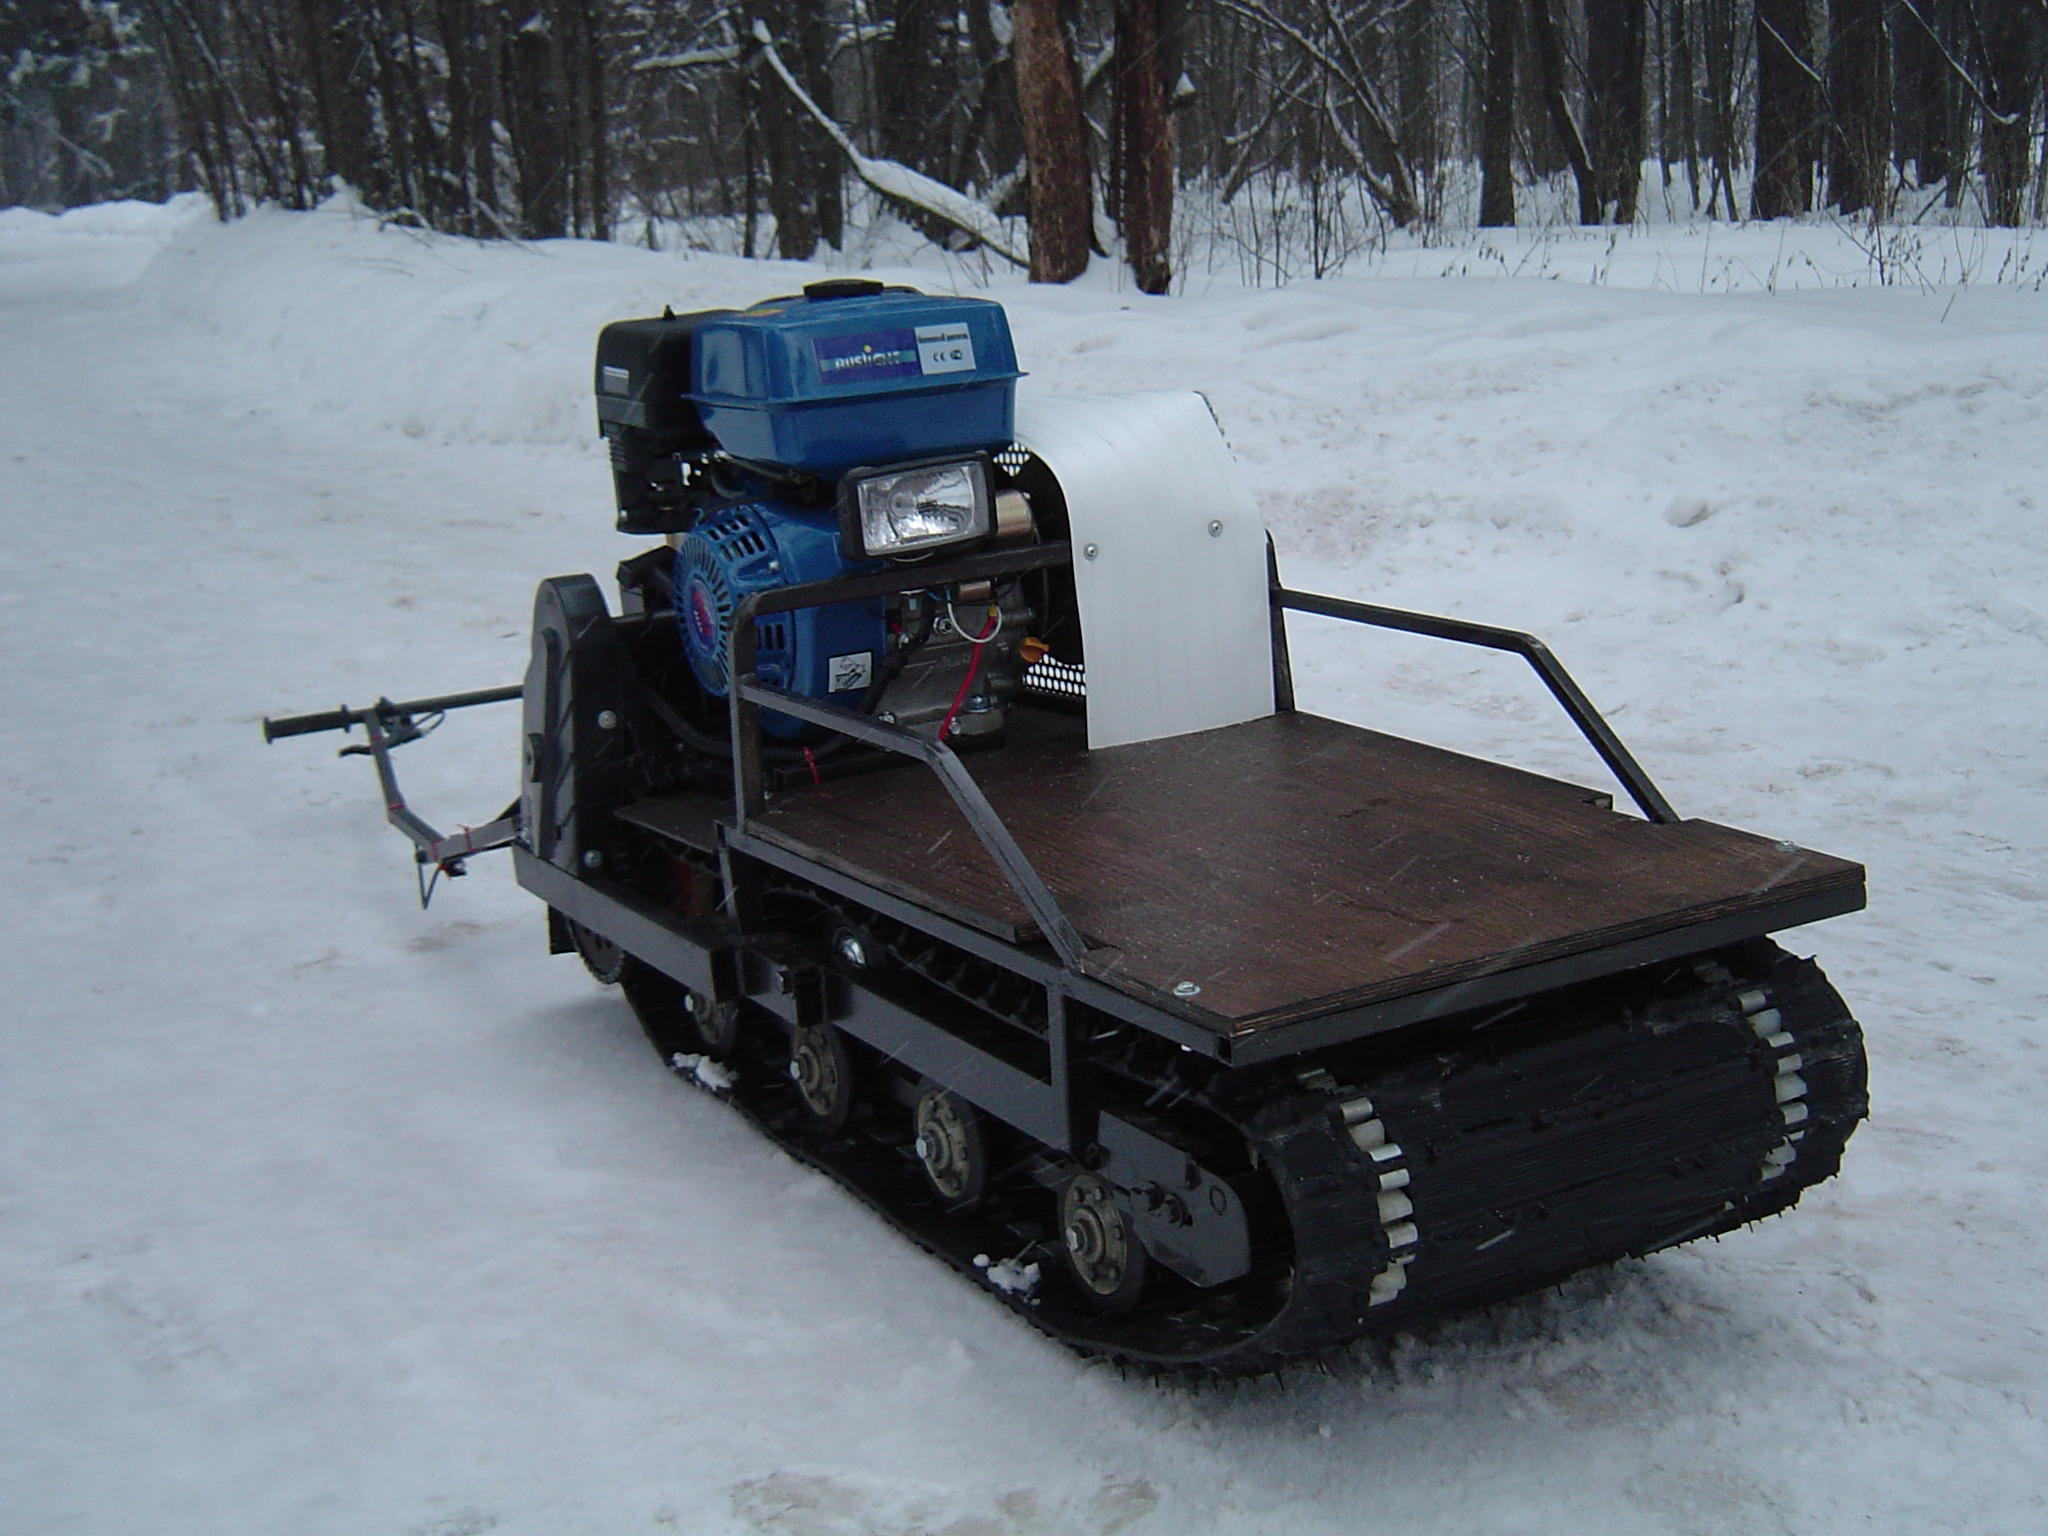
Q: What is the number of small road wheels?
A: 4